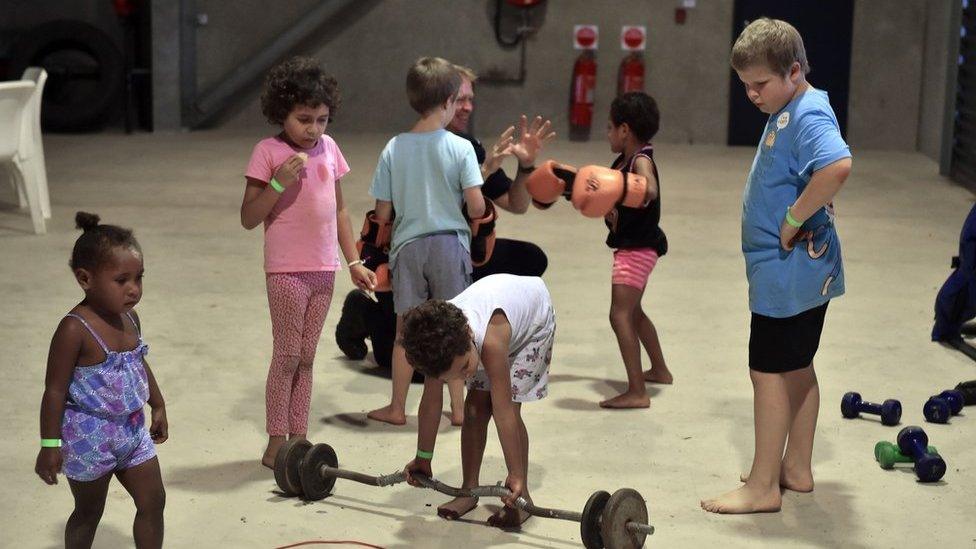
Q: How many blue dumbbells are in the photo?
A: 3